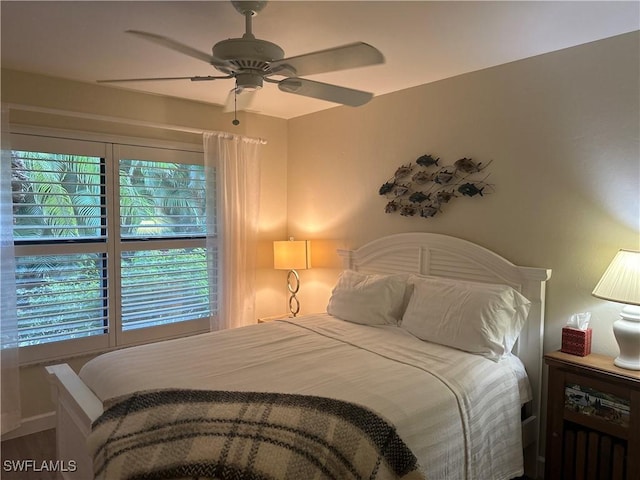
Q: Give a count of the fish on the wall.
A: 13